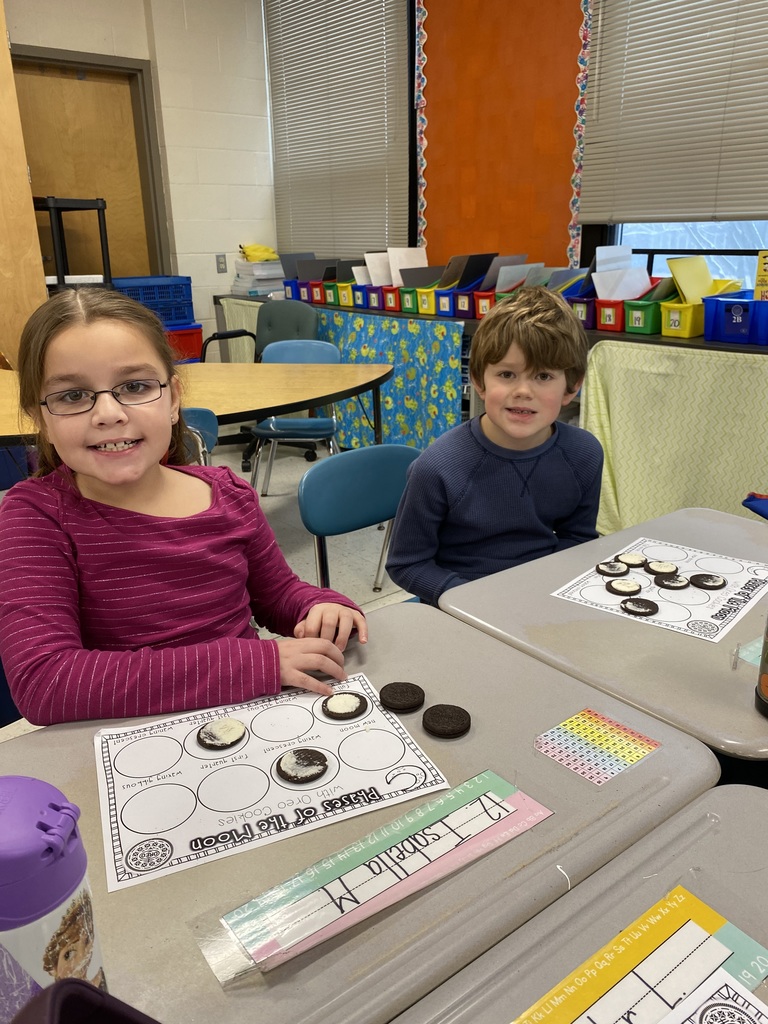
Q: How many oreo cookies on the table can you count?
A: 12